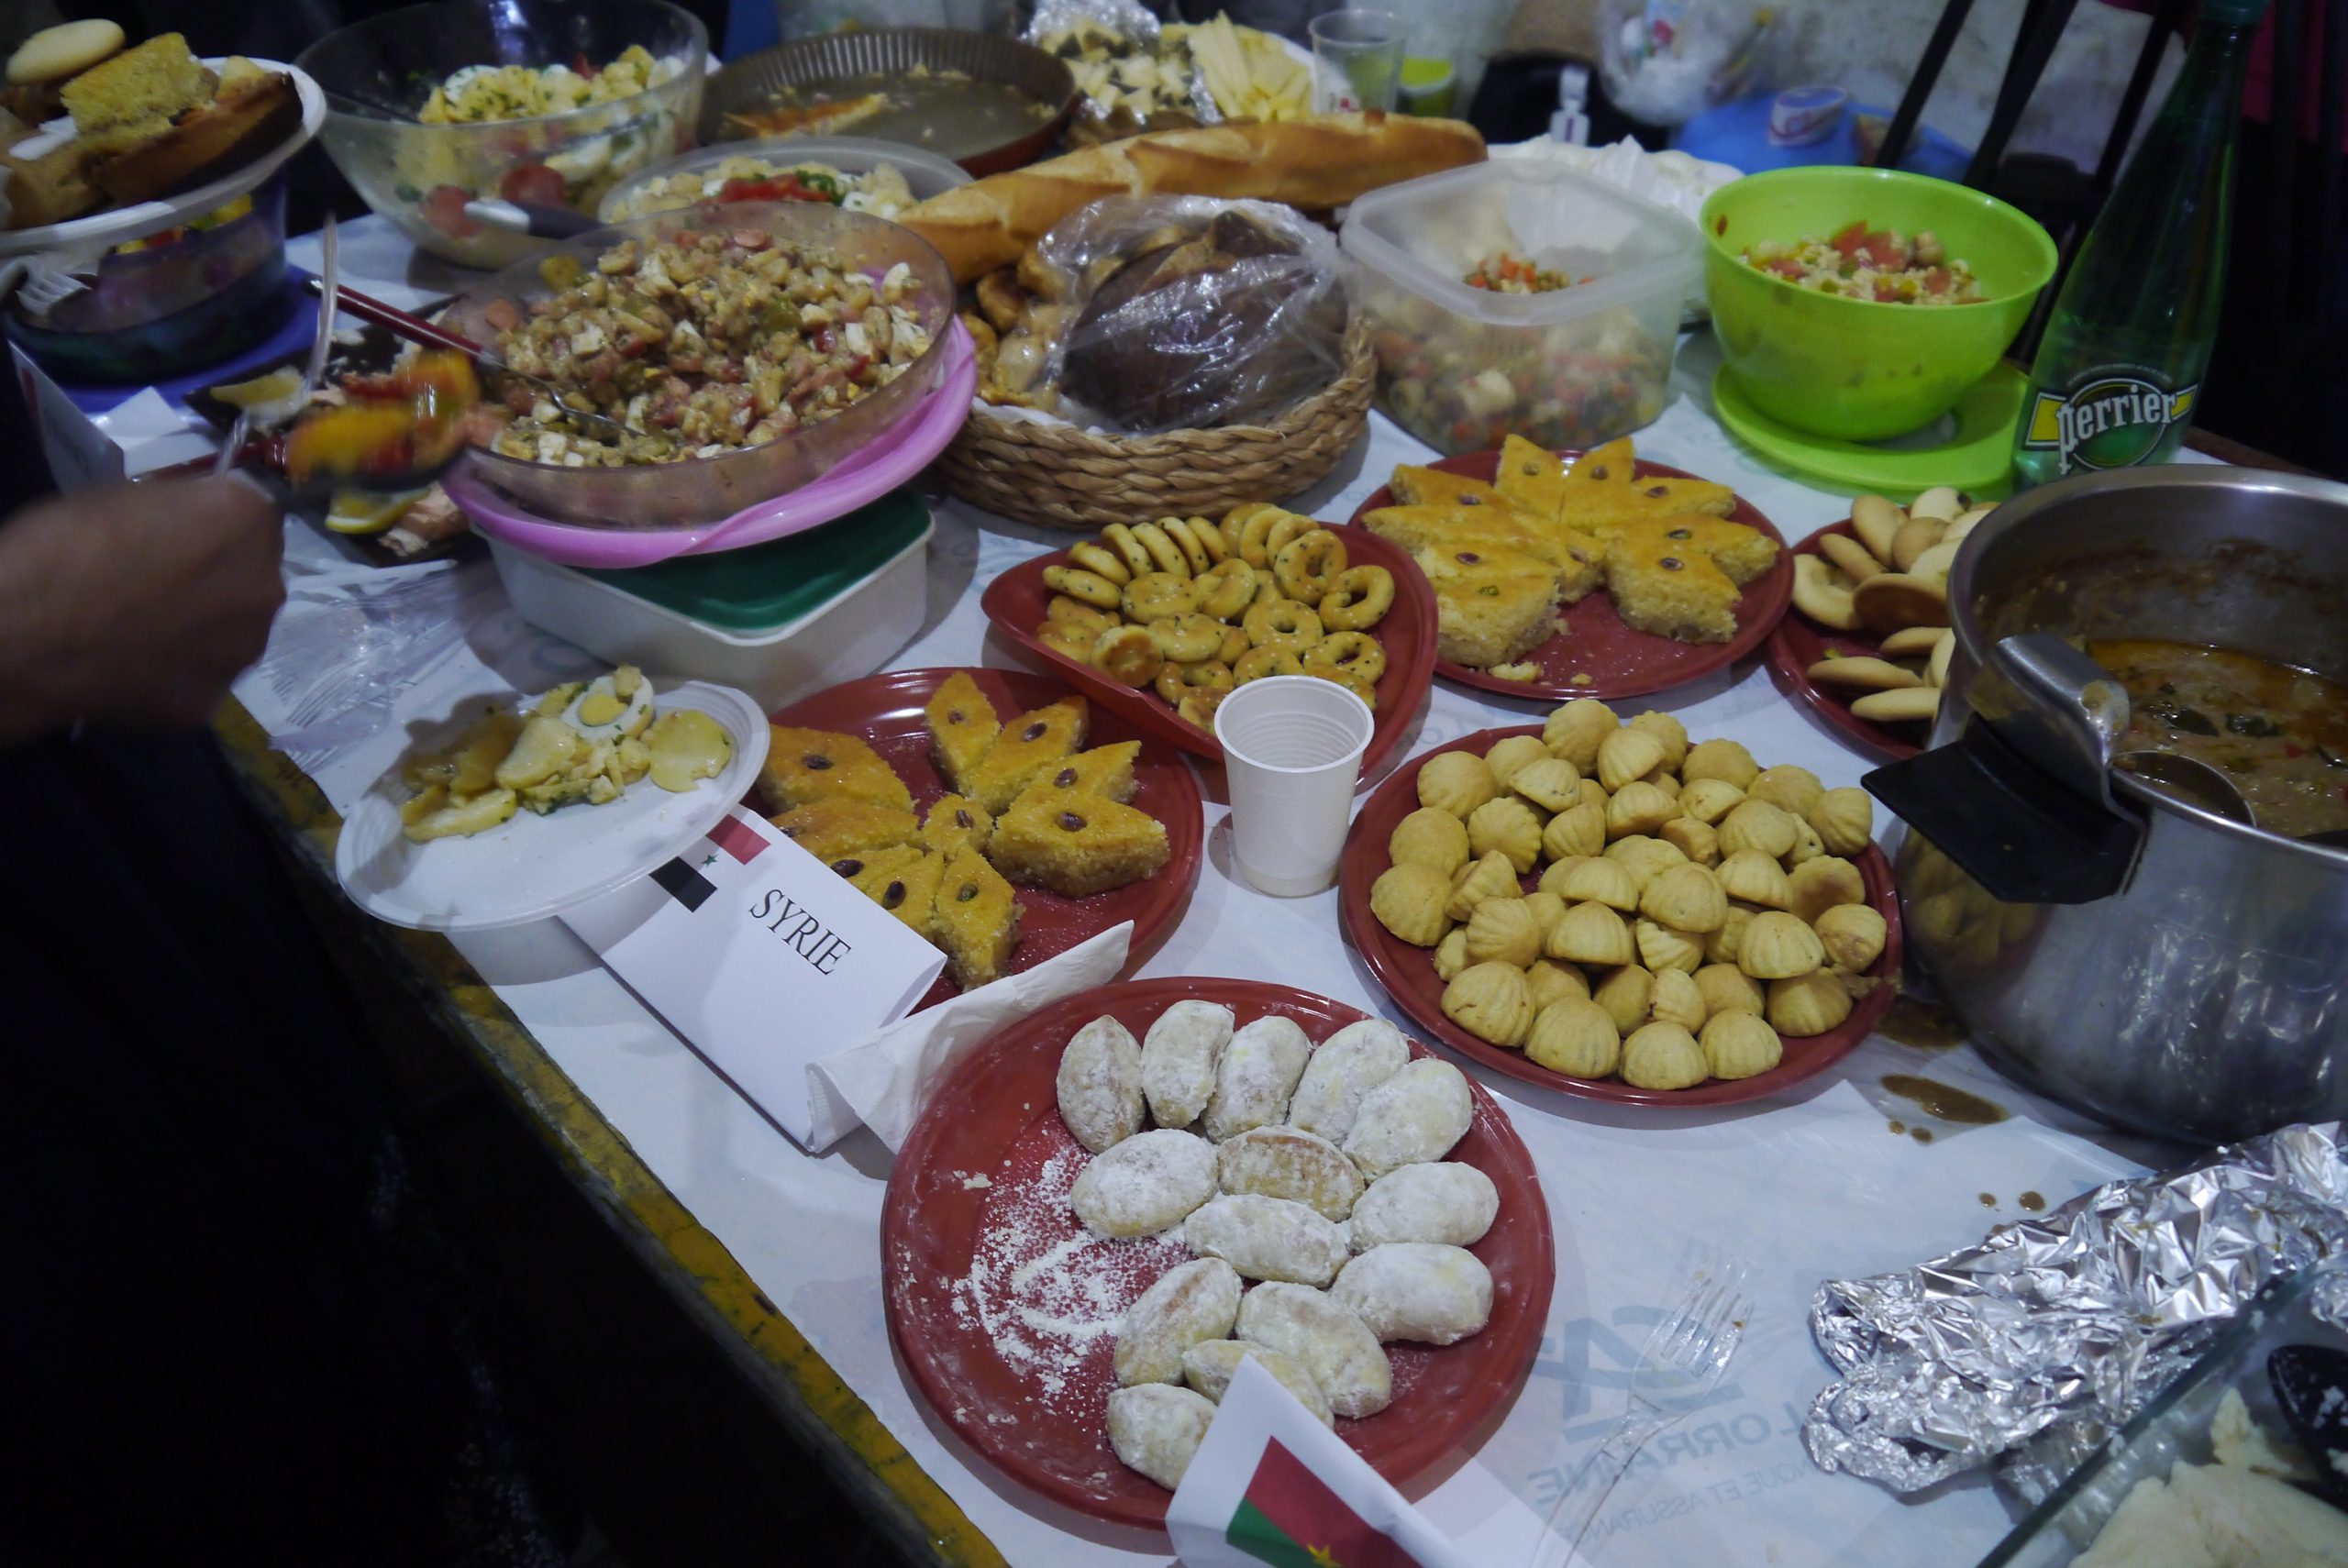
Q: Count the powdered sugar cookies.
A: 14